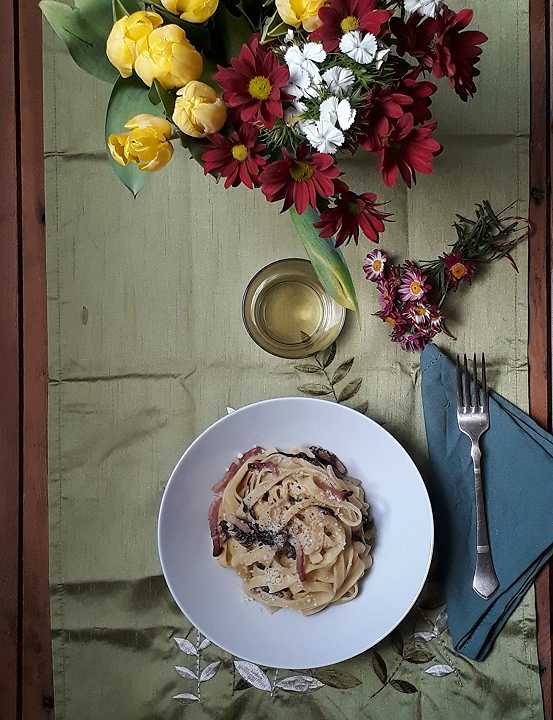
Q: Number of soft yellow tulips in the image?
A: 6